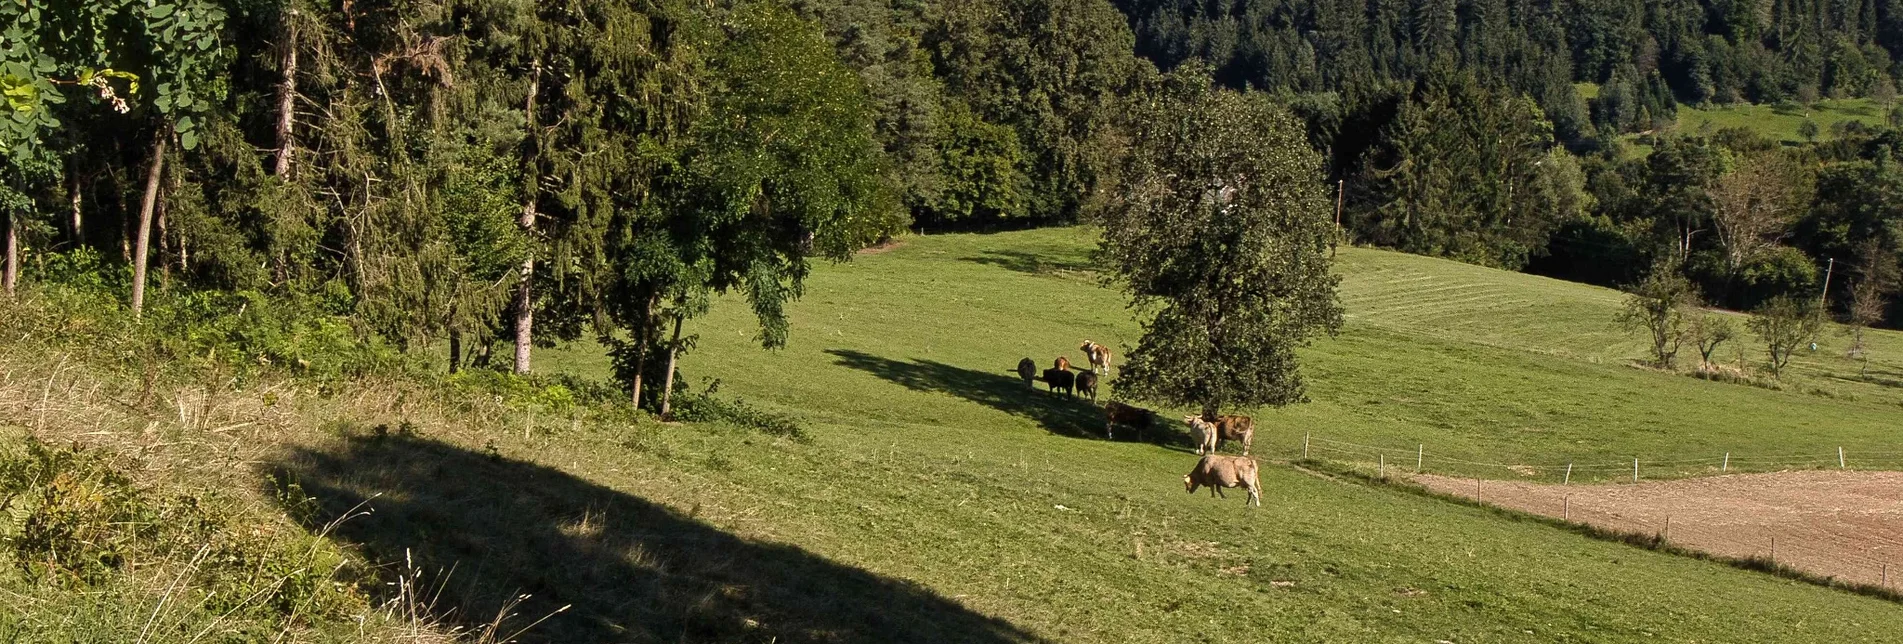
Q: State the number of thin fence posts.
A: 12